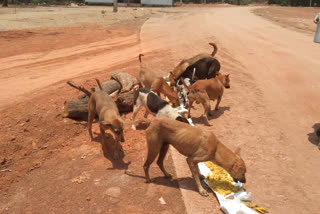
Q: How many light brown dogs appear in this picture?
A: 5